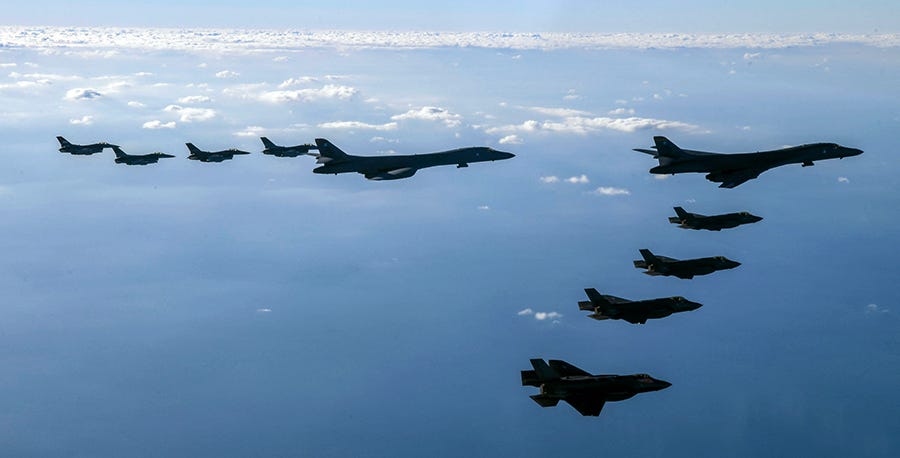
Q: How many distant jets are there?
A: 4